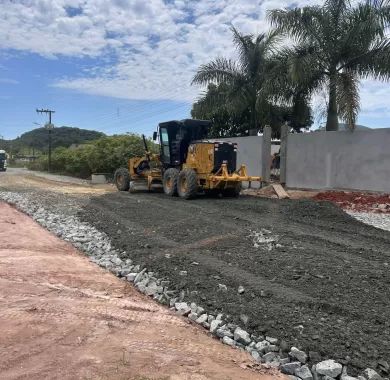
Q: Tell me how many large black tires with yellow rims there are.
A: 3